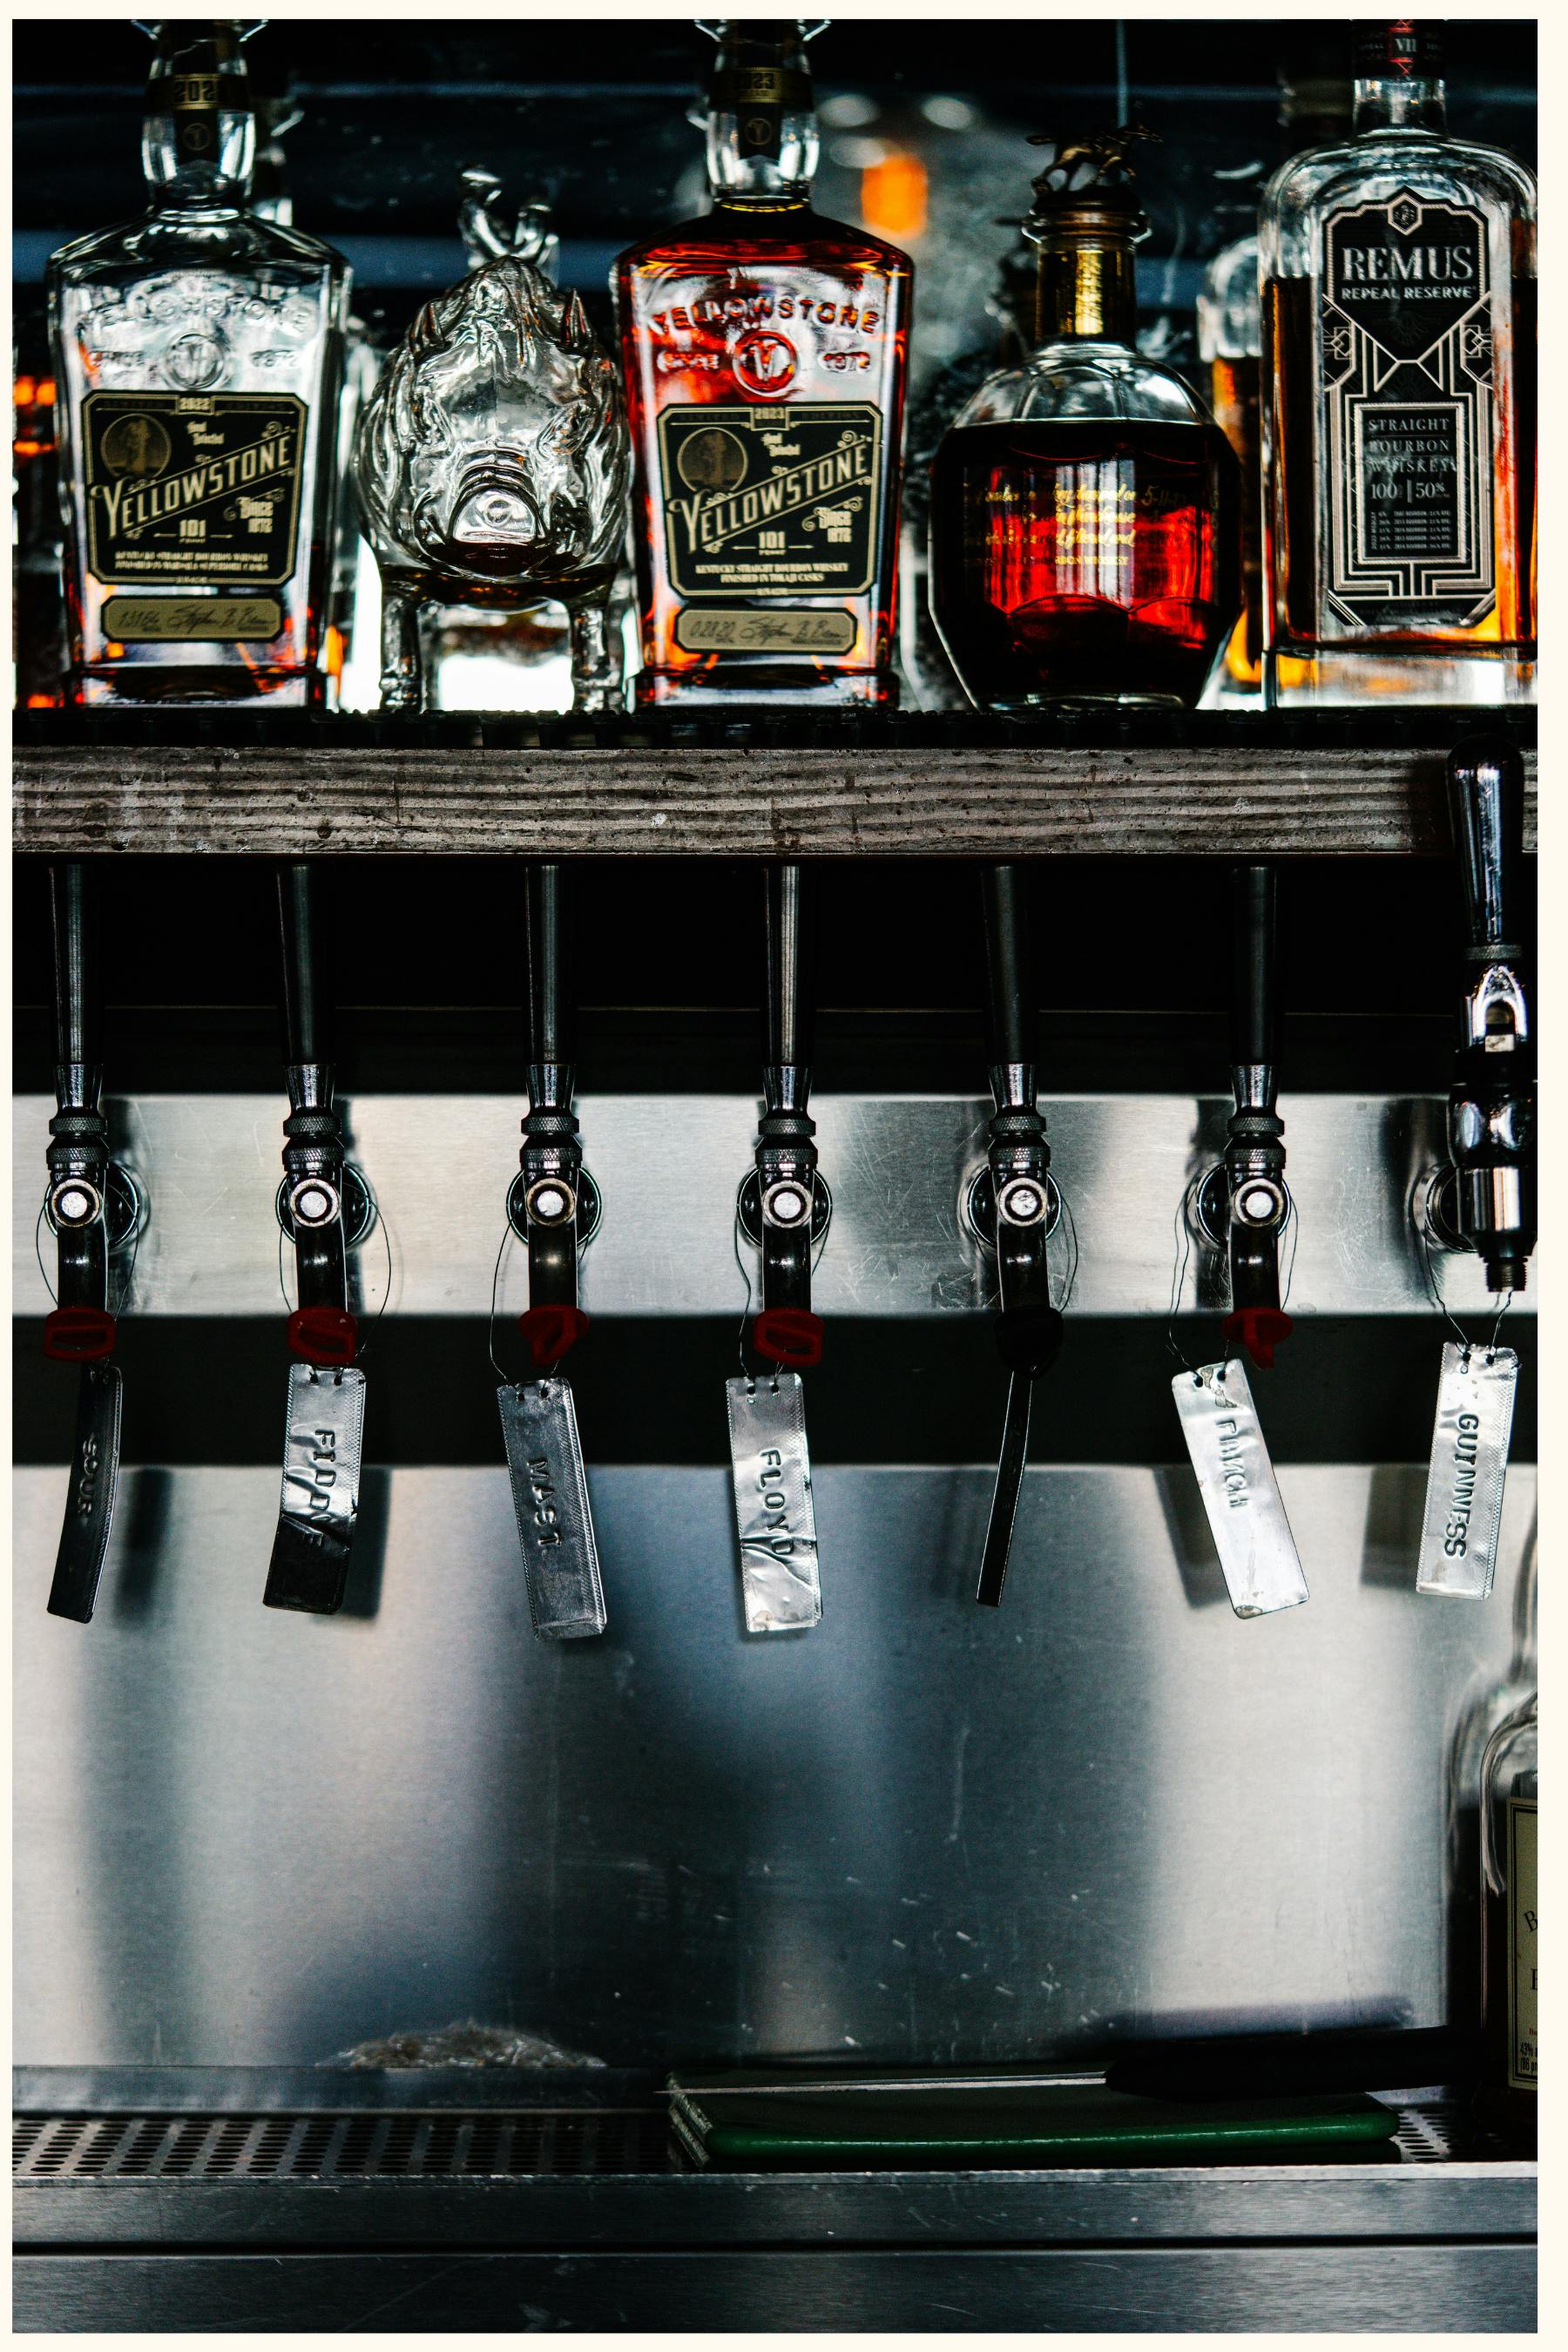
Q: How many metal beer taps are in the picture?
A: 7